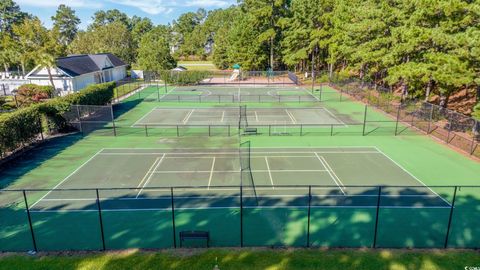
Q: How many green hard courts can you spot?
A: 3